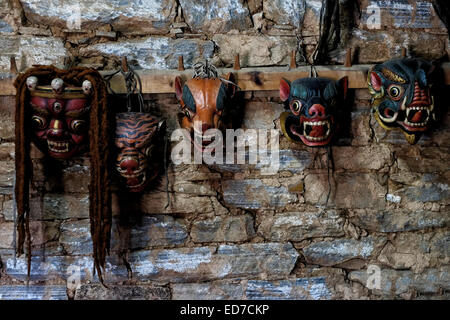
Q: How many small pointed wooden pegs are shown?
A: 7